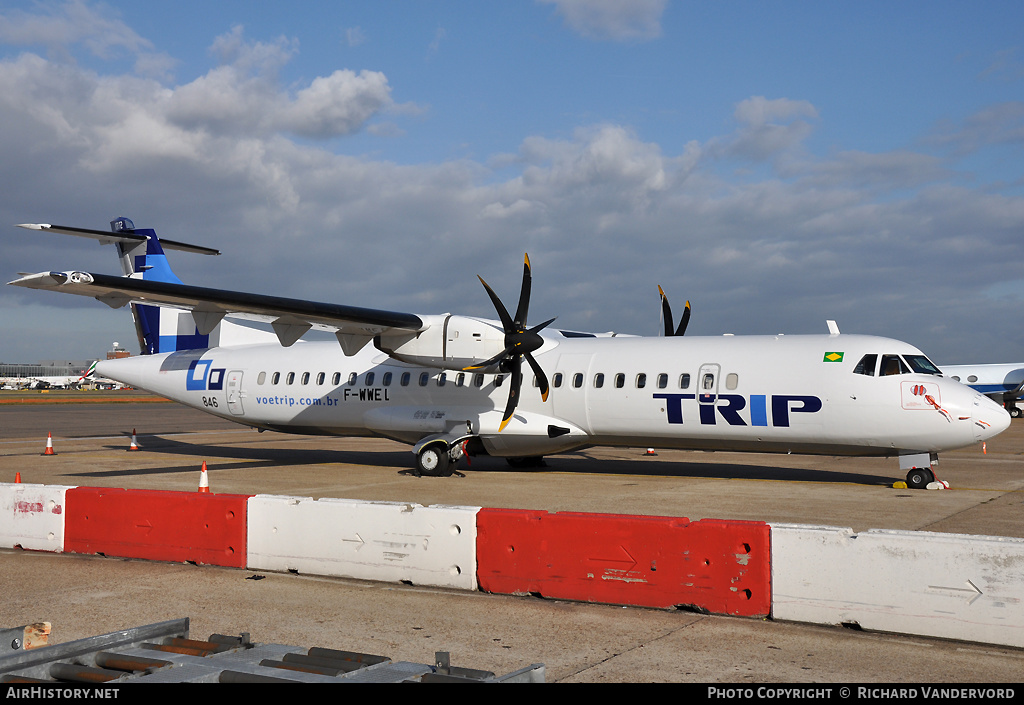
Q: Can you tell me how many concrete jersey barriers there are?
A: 5